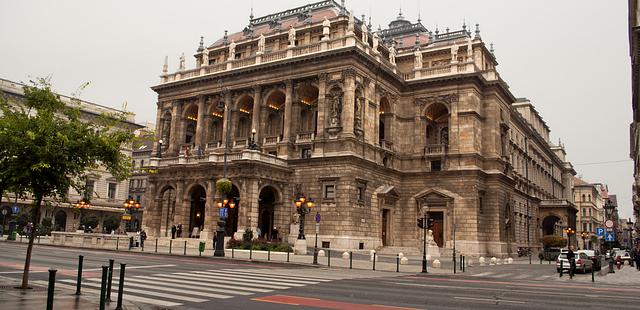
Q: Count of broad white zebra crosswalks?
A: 1